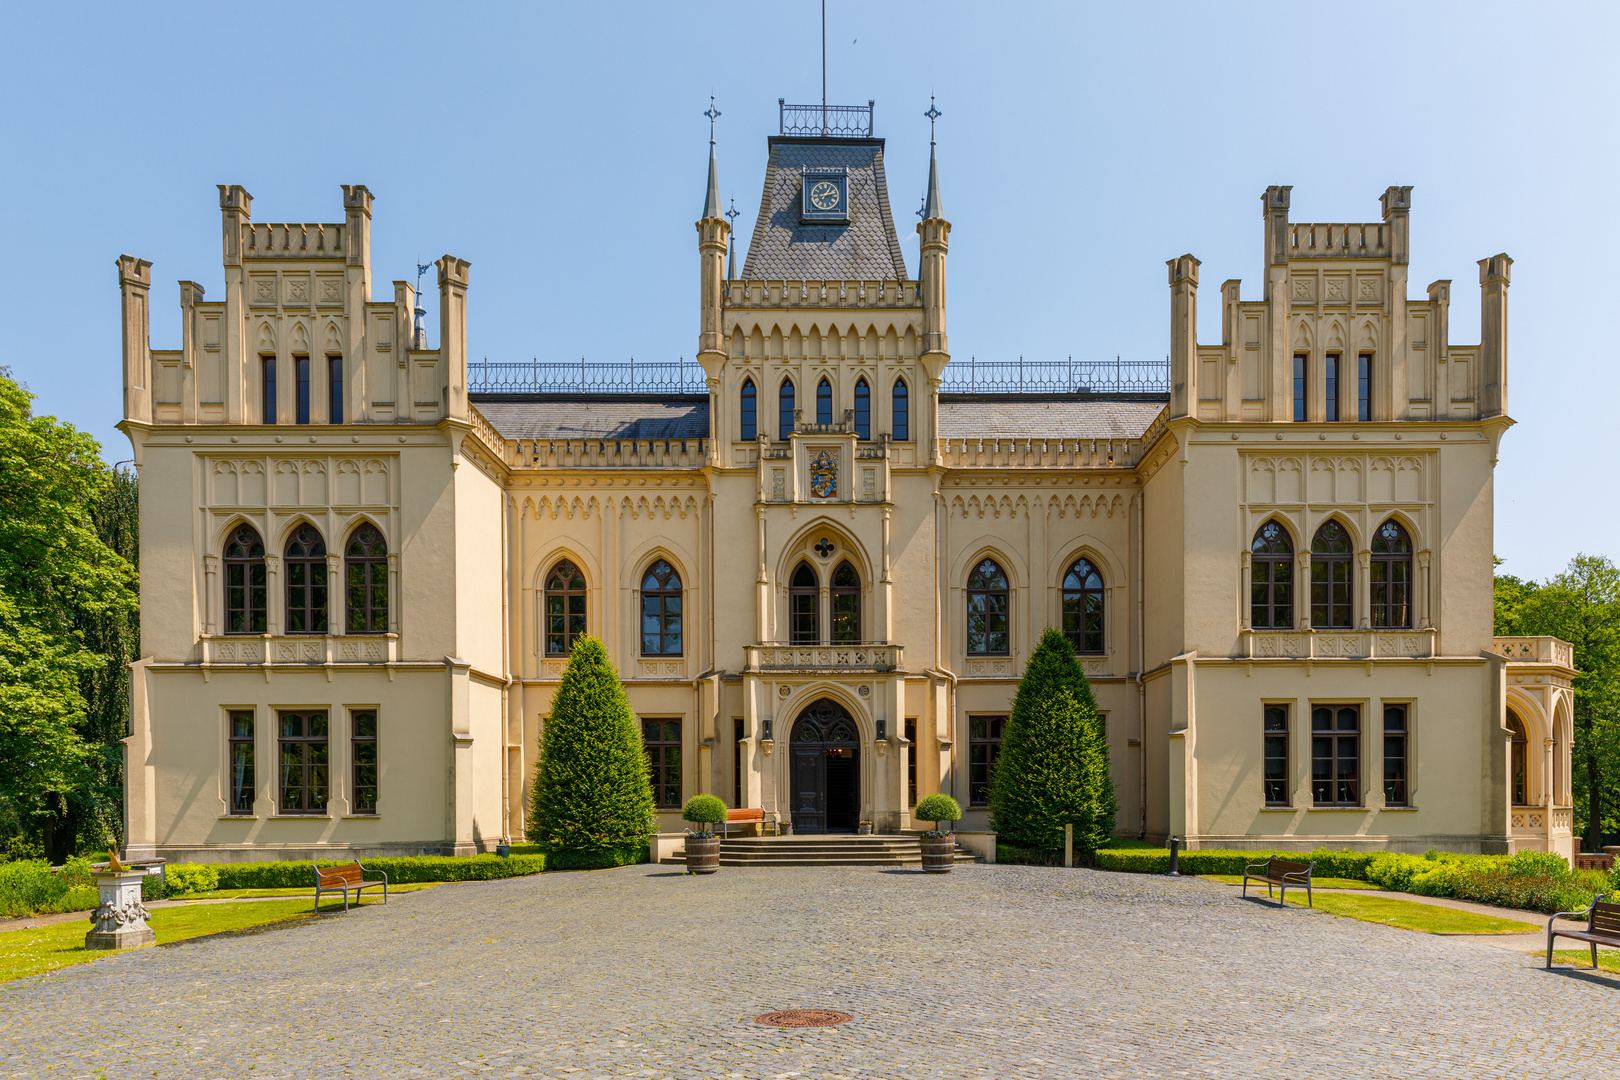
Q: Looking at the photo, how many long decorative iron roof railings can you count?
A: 2